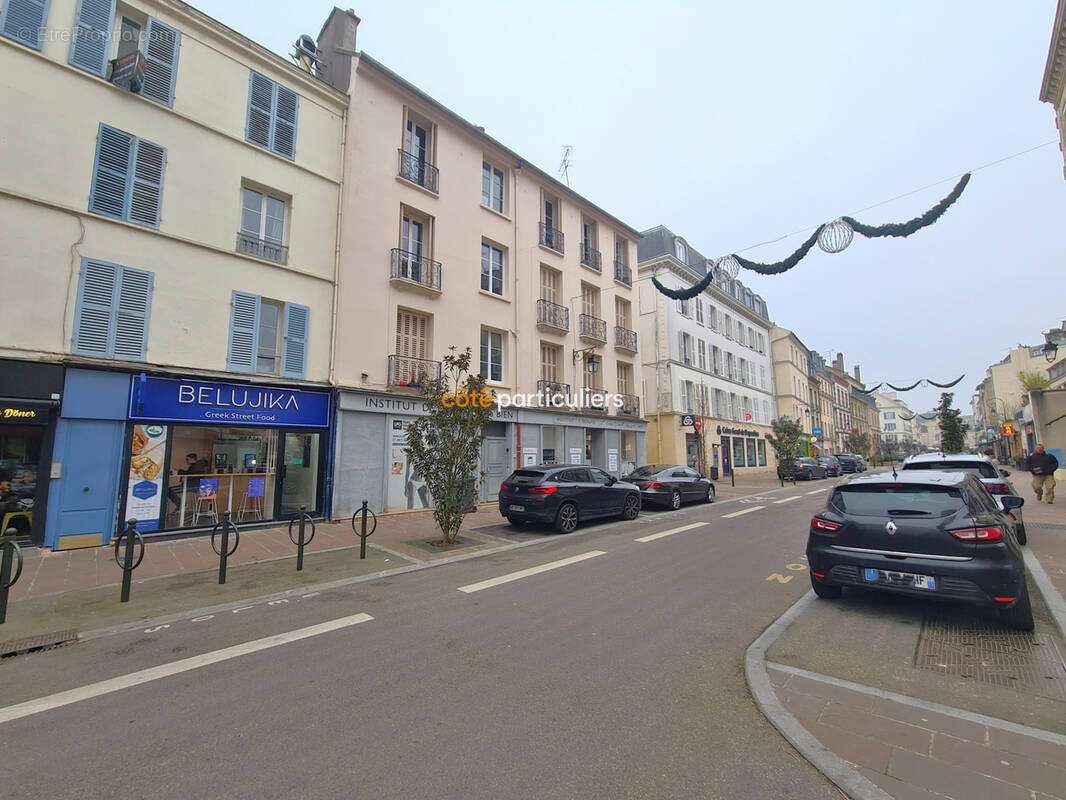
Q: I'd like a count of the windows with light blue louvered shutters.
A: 6